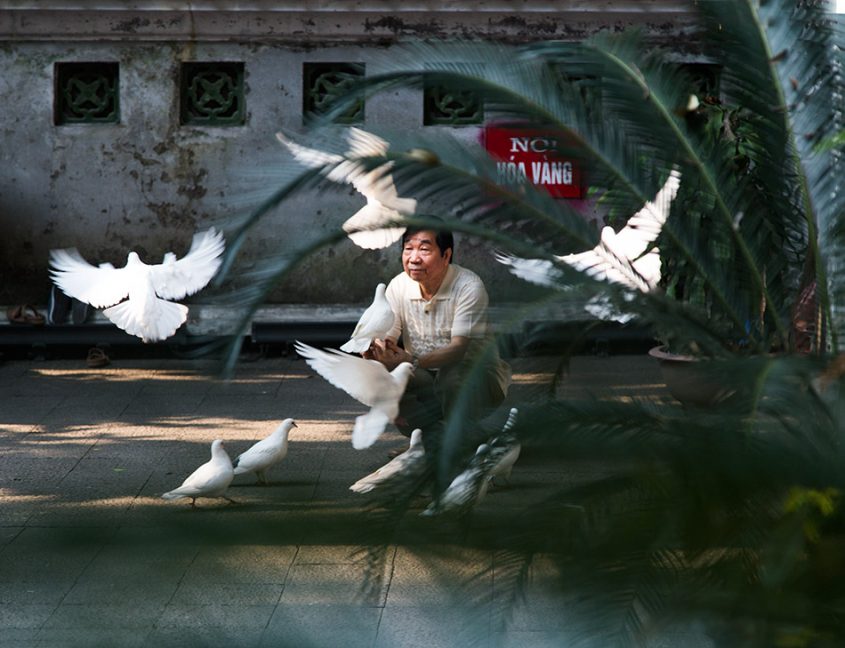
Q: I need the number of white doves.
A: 10